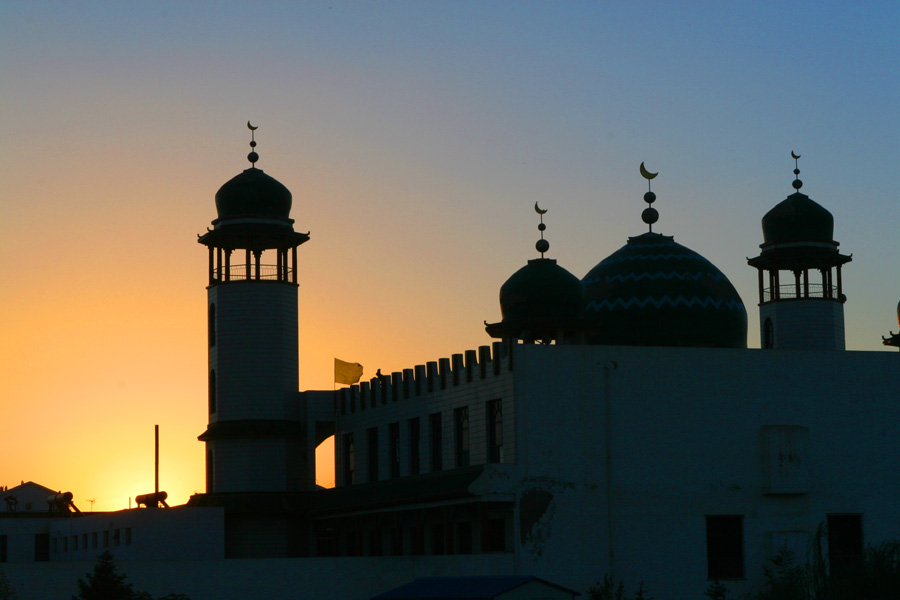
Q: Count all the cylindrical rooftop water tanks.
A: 2